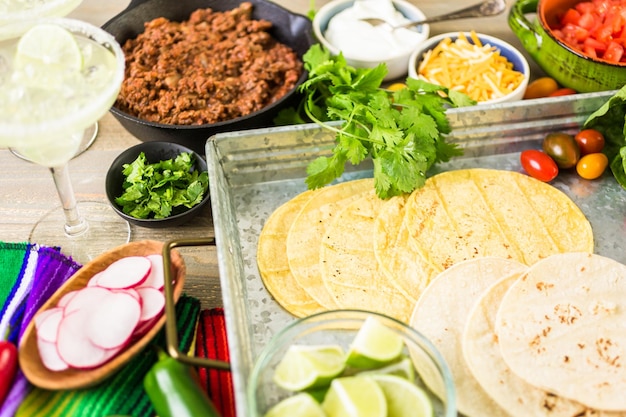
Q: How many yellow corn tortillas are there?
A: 5